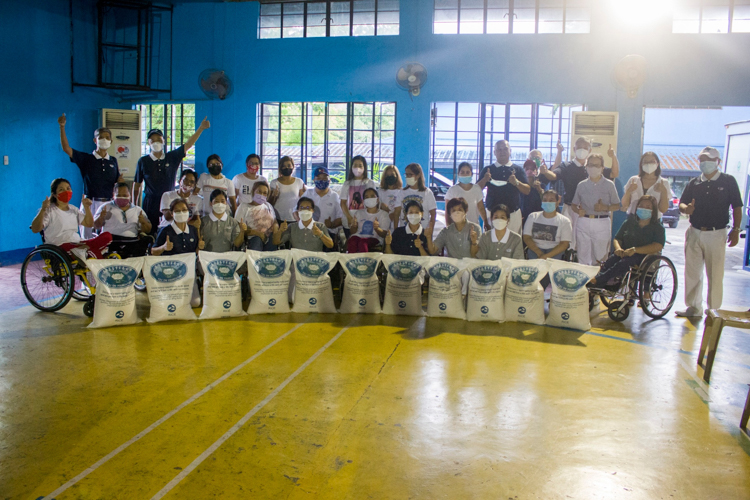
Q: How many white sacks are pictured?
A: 11